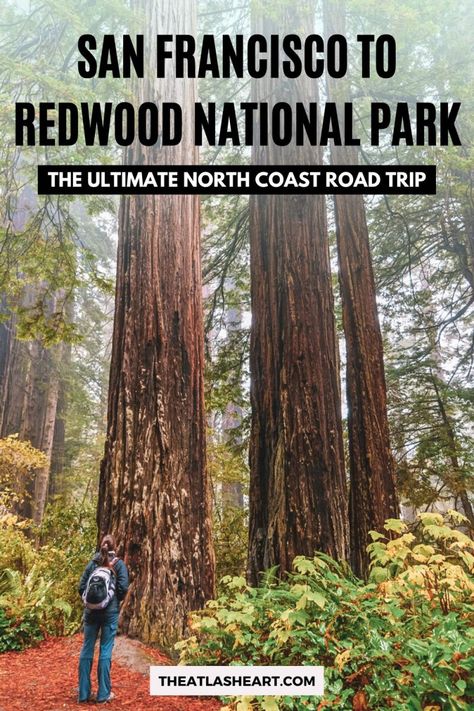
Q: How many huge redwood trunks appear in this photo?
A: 3